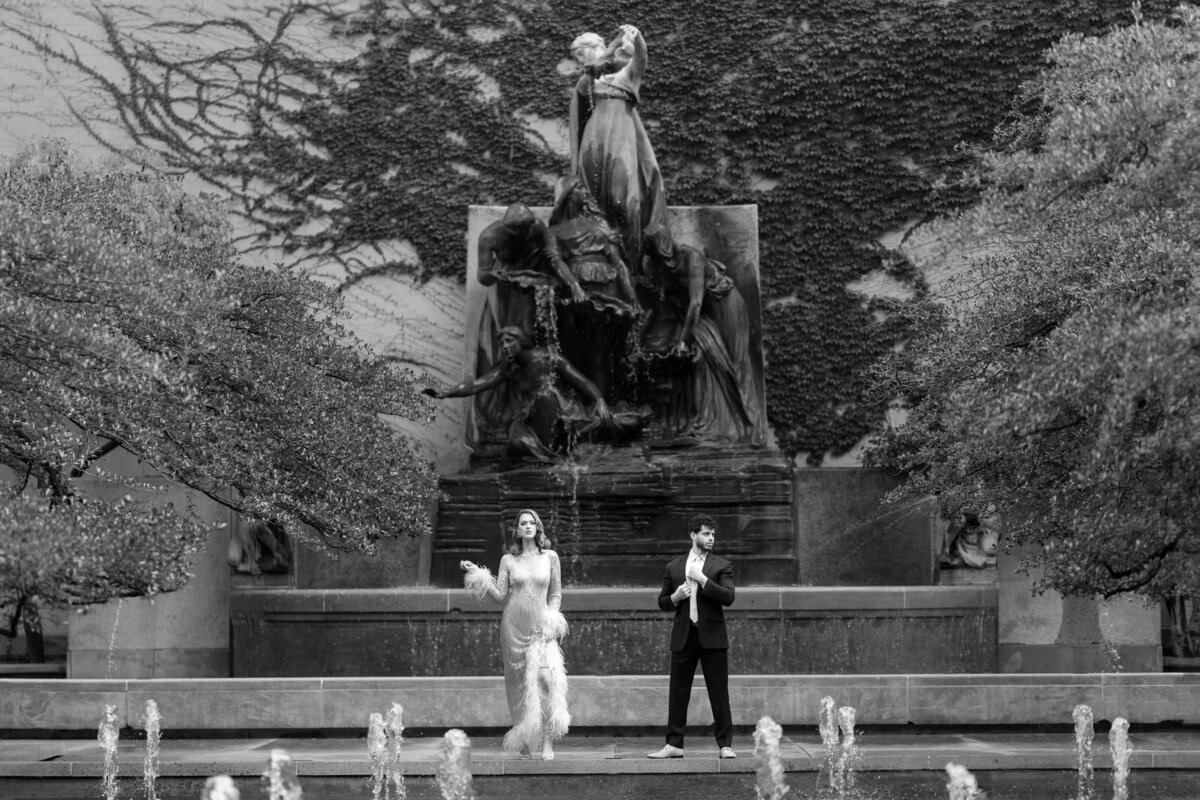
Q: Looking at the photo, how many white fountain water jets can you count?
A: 13